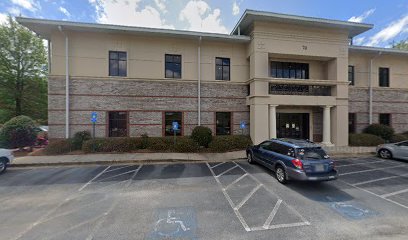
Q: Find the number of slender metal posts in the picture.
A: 3